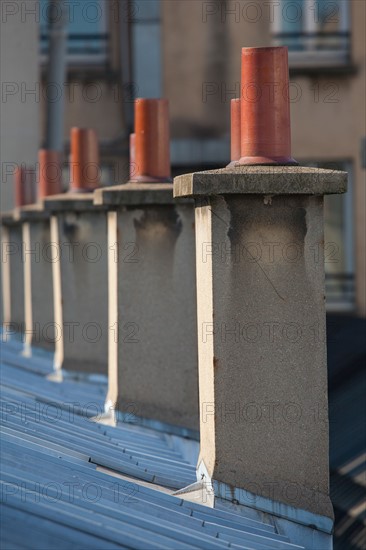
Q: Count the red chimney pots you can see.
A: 7